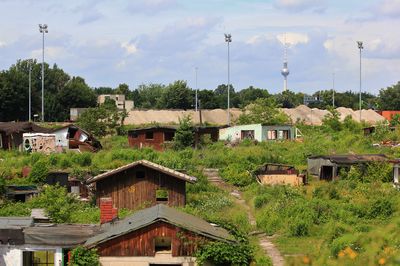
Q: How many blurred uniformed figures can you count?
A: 0